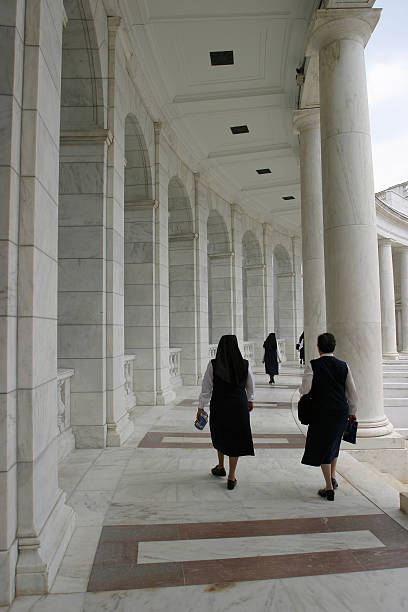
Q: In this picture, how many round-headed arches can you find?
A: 6